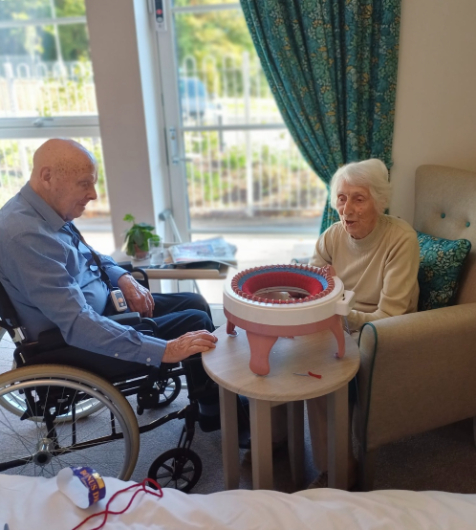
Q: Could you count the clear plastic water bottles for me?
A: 0